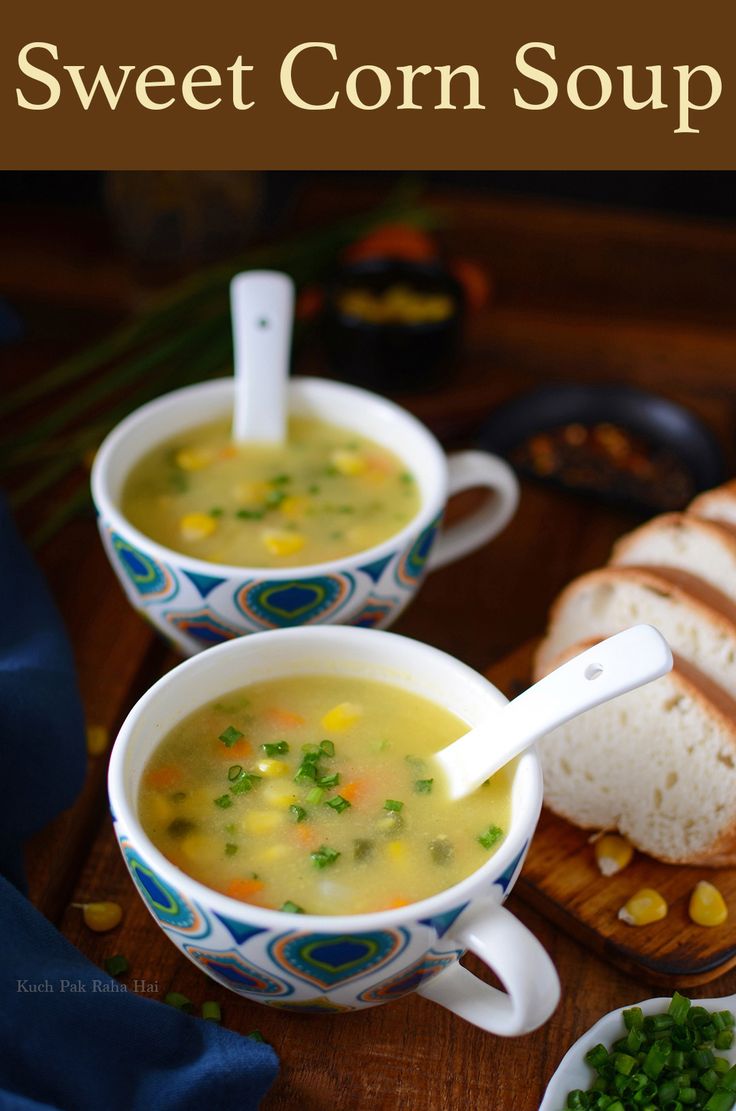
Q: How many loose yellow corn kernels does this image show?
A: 5